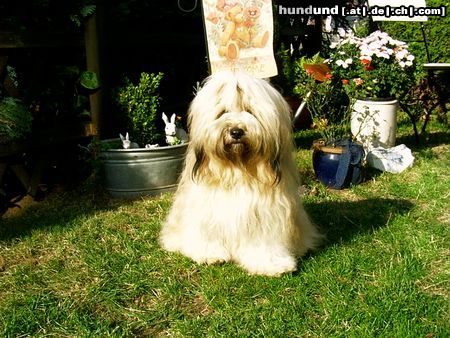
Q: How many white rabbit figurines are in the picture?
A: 2